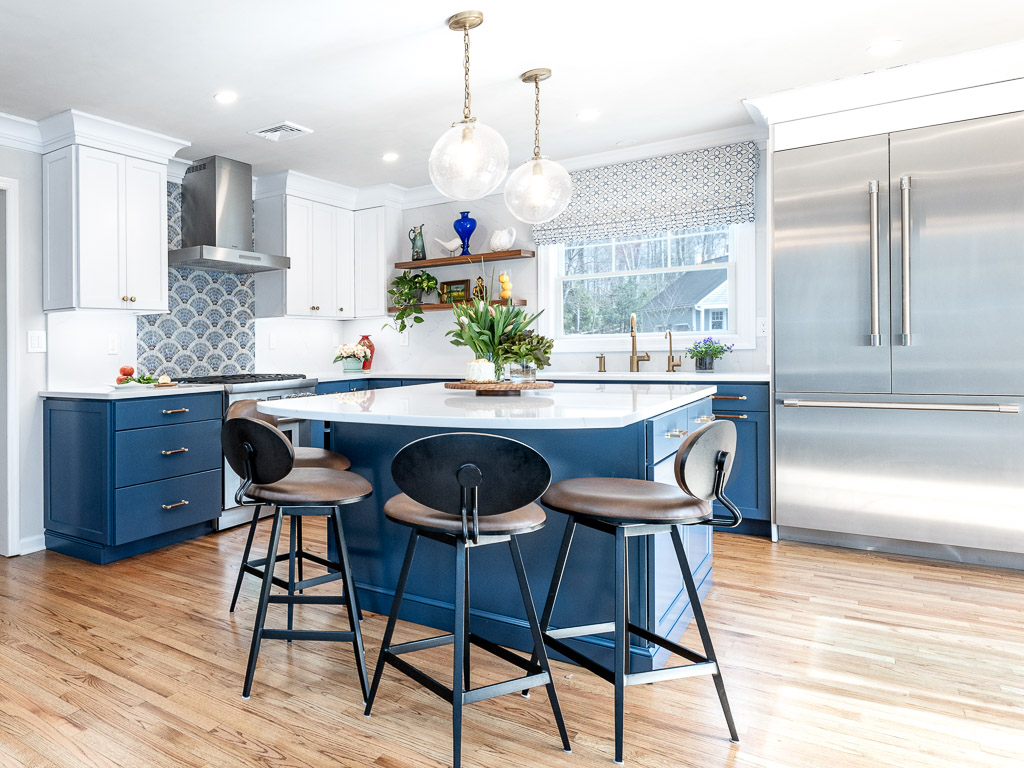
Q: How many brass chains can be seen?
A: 2